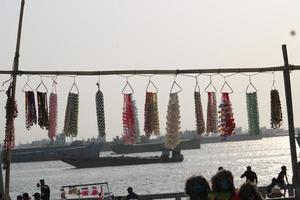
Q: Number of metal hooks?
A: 13